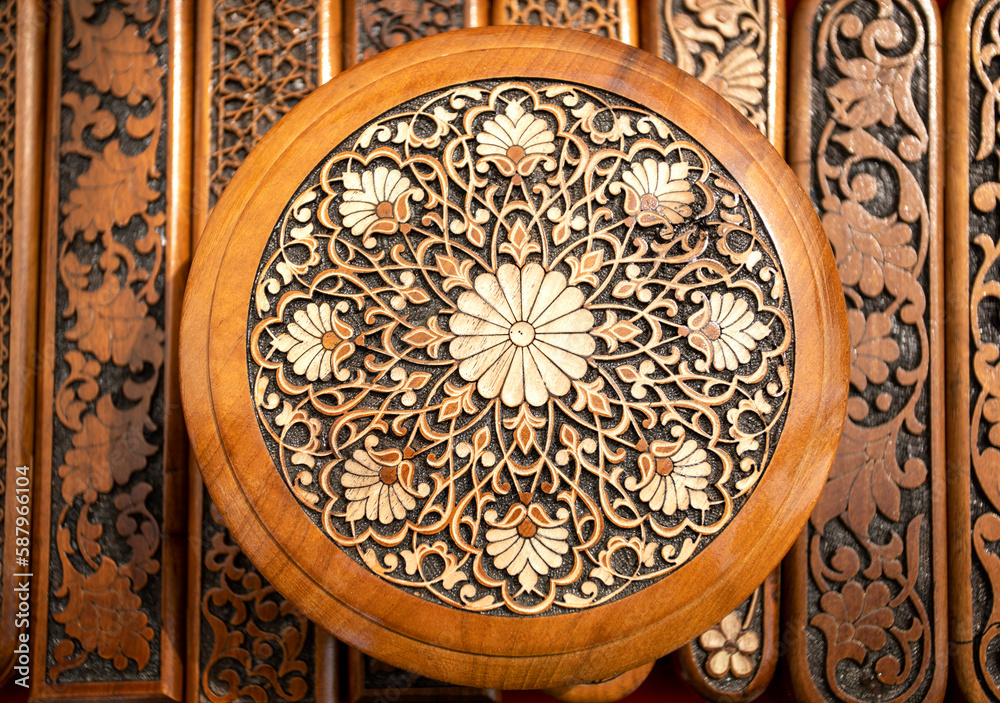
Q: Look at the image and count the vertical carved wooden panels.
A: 8